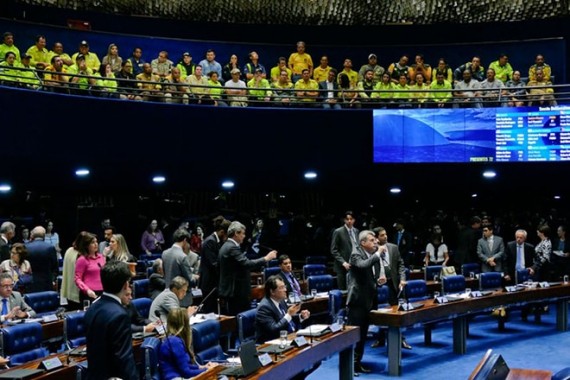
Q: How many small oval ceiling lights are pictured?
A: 7